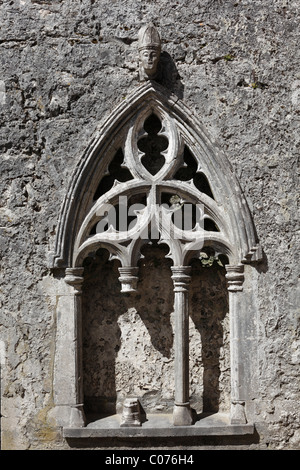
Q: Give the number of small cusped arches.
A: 3